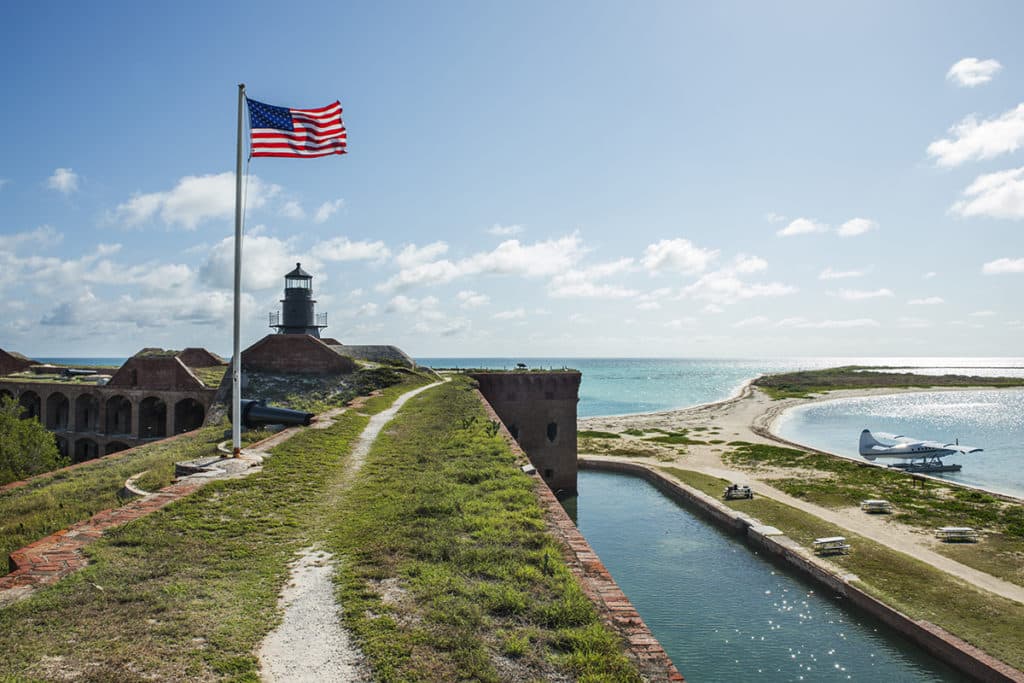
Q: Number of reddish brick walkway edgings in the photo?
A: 2